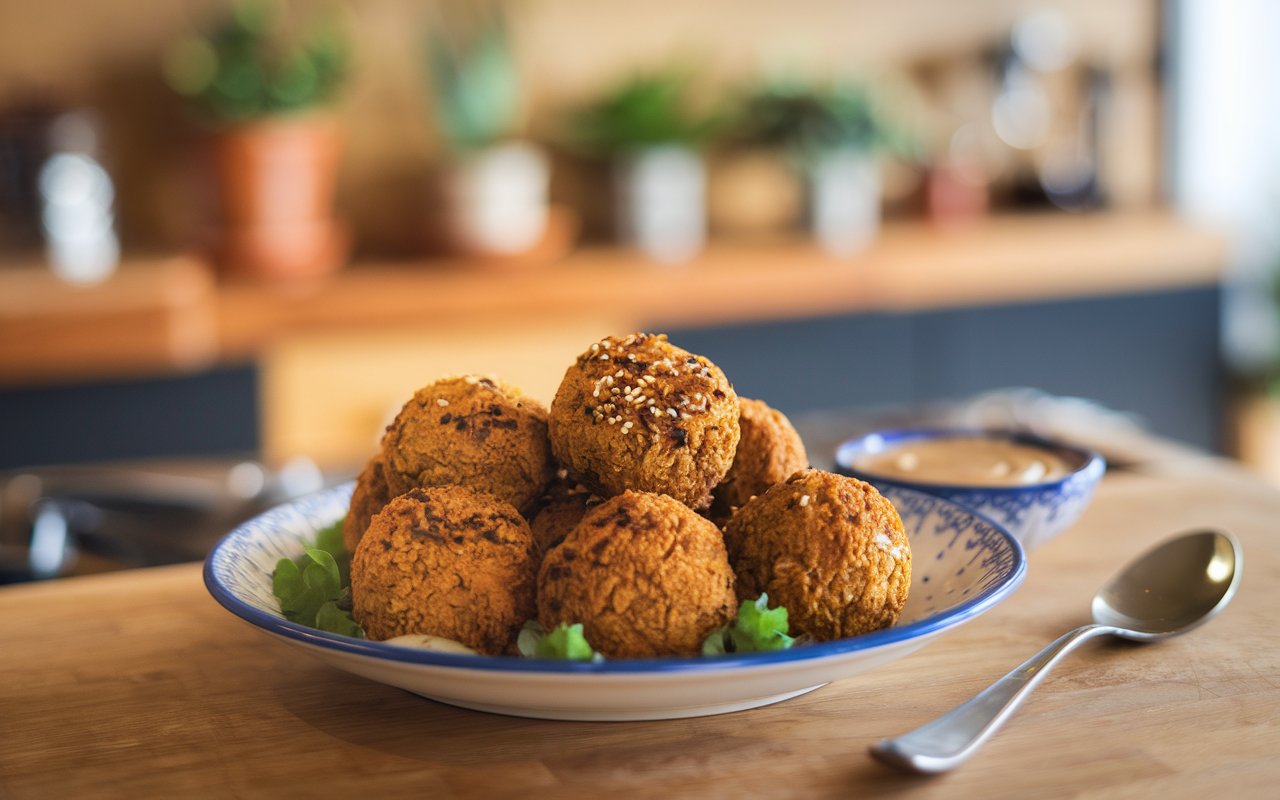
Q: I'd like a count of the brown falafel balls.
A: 8